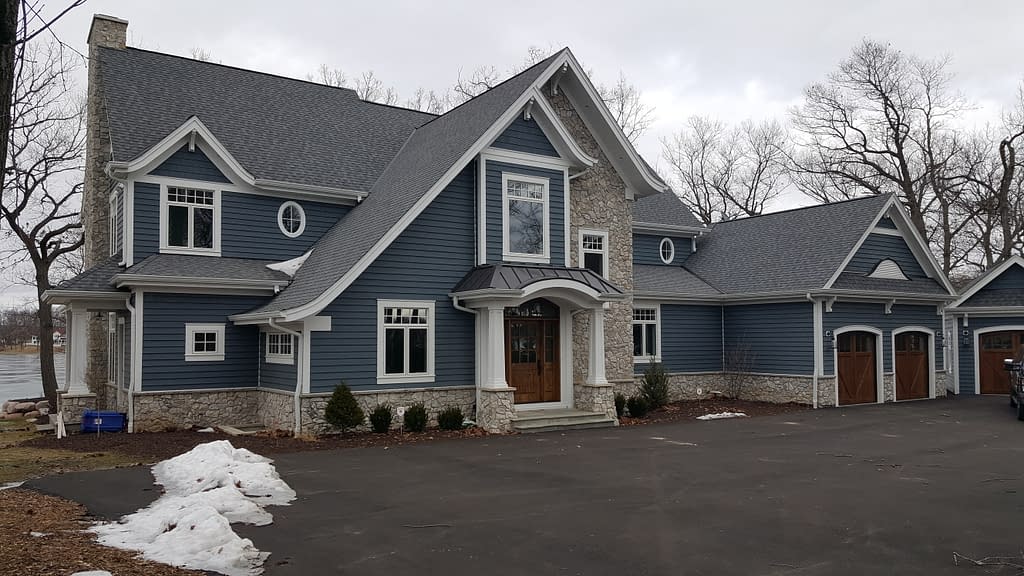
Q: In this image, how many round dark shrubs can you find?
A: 5